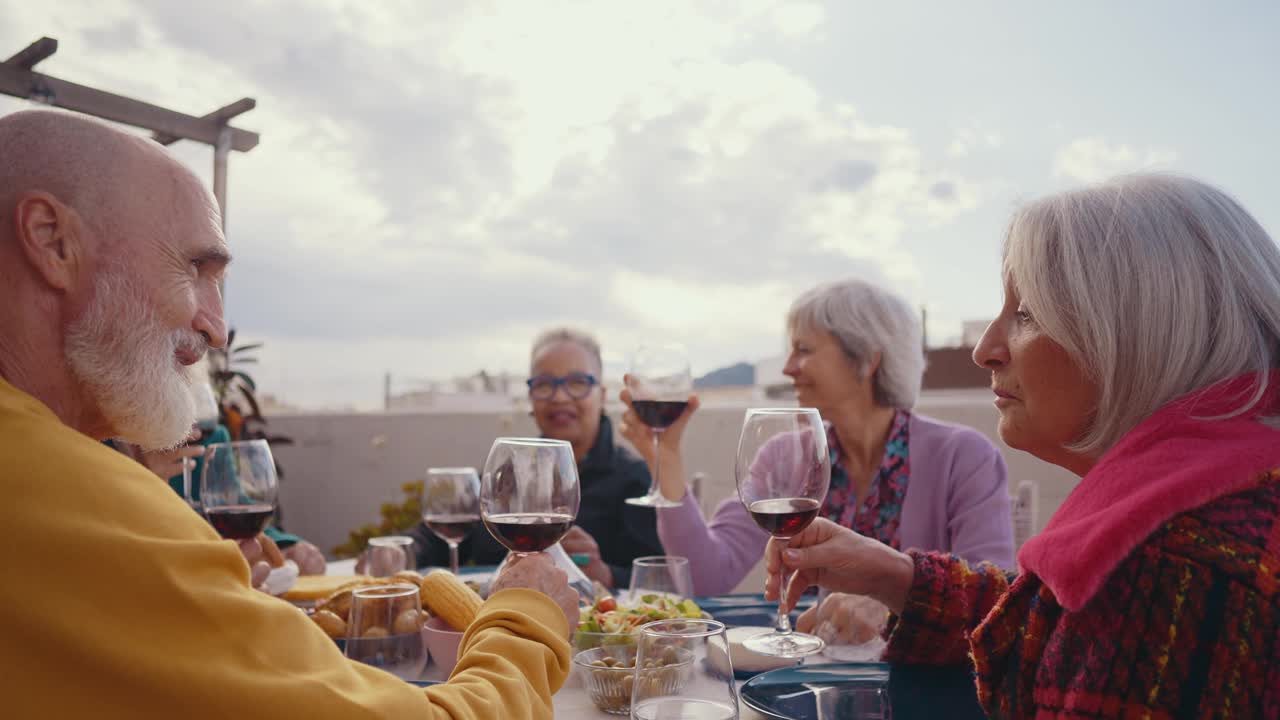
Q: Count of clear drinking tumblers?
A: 4